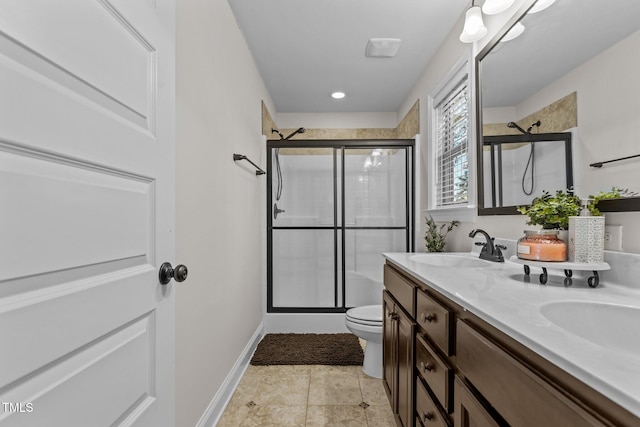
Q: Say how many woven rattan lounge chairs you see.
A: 0